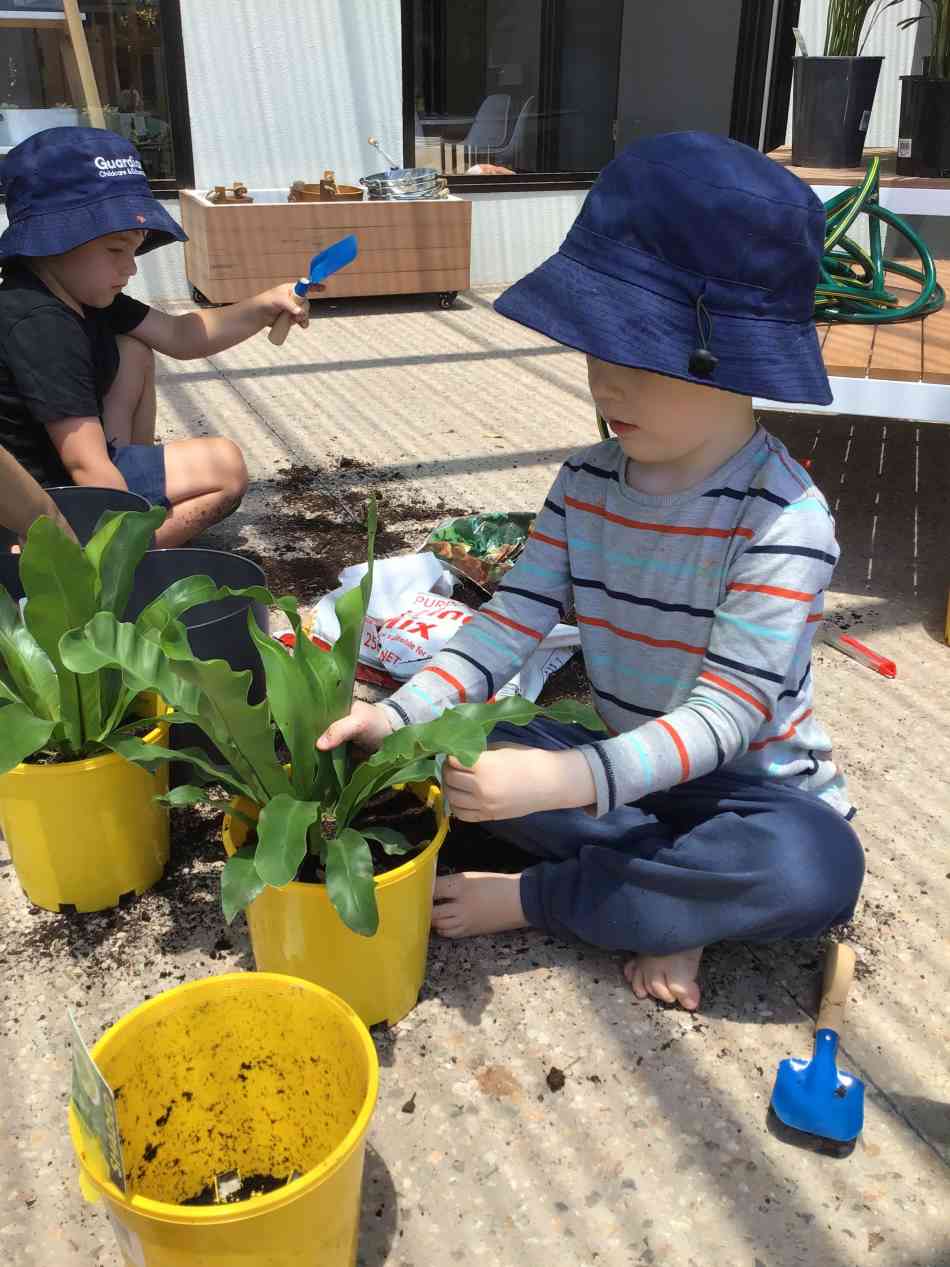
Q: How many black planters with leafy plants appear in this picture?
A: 2